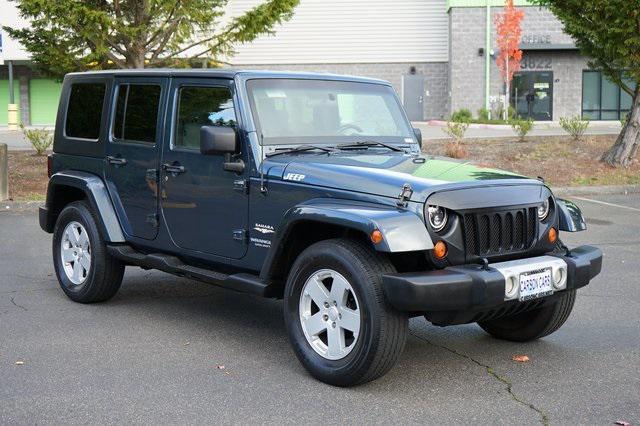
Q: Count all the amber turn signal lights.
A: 3